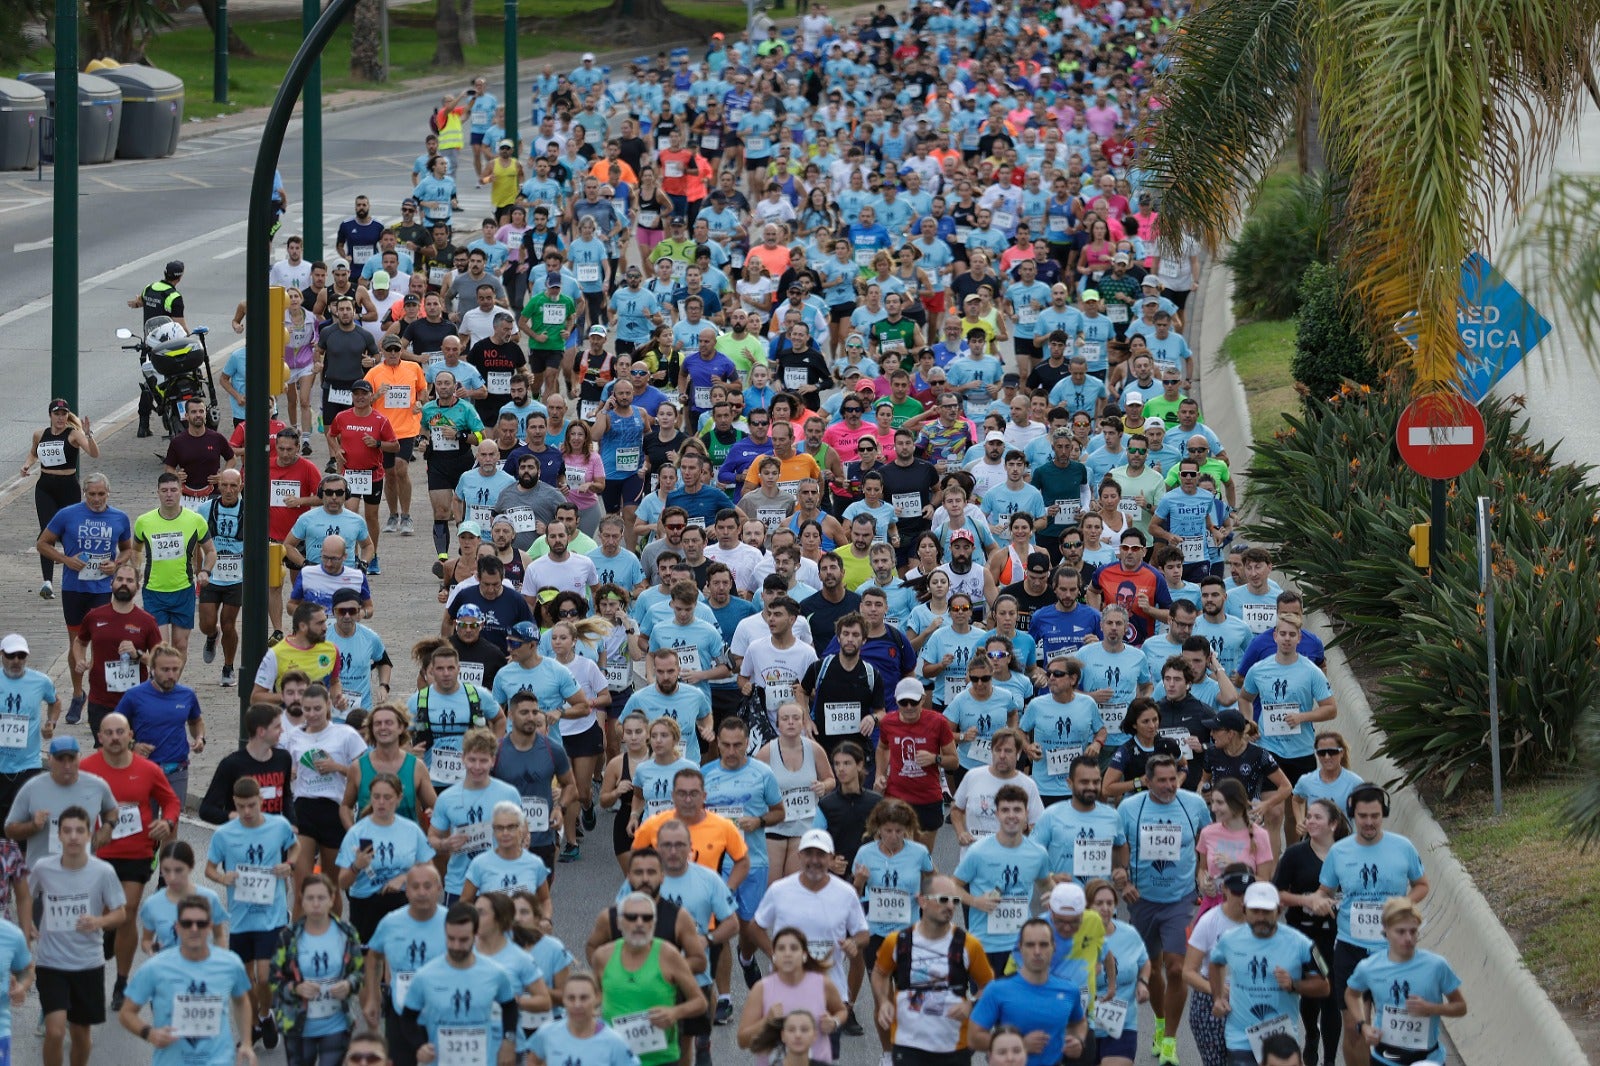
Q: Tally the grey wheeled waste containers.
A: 3